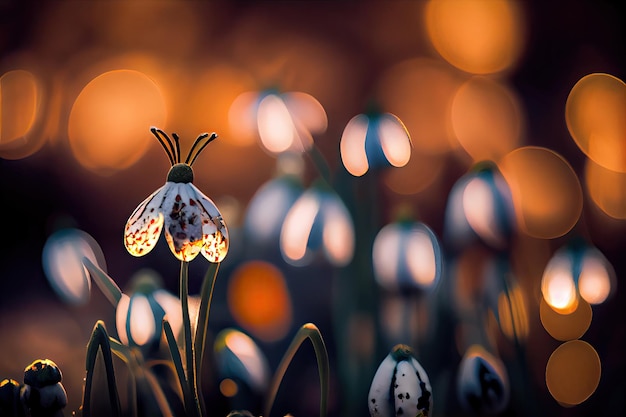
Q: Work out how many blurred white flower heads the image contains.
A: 11